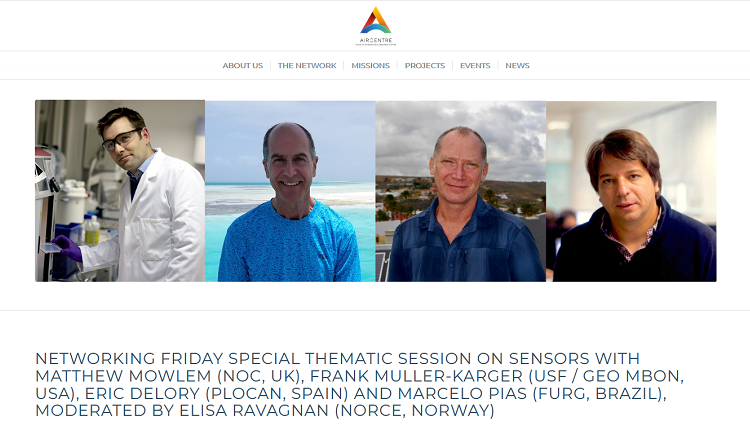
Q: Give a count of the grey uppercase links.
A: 6